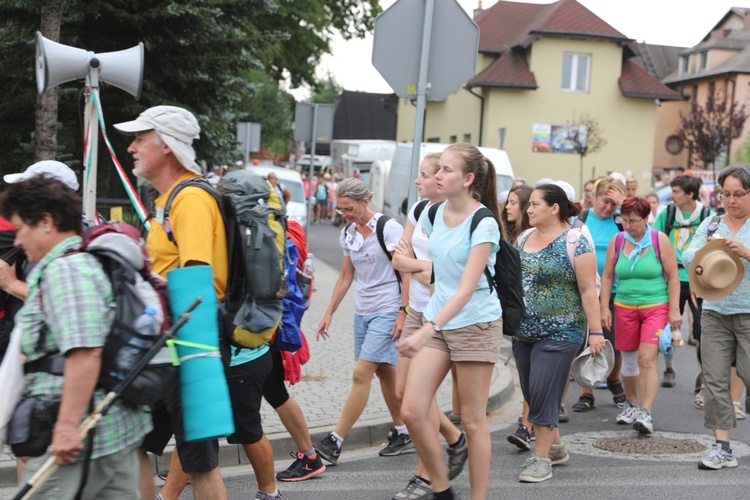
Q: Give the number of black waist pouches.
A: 1